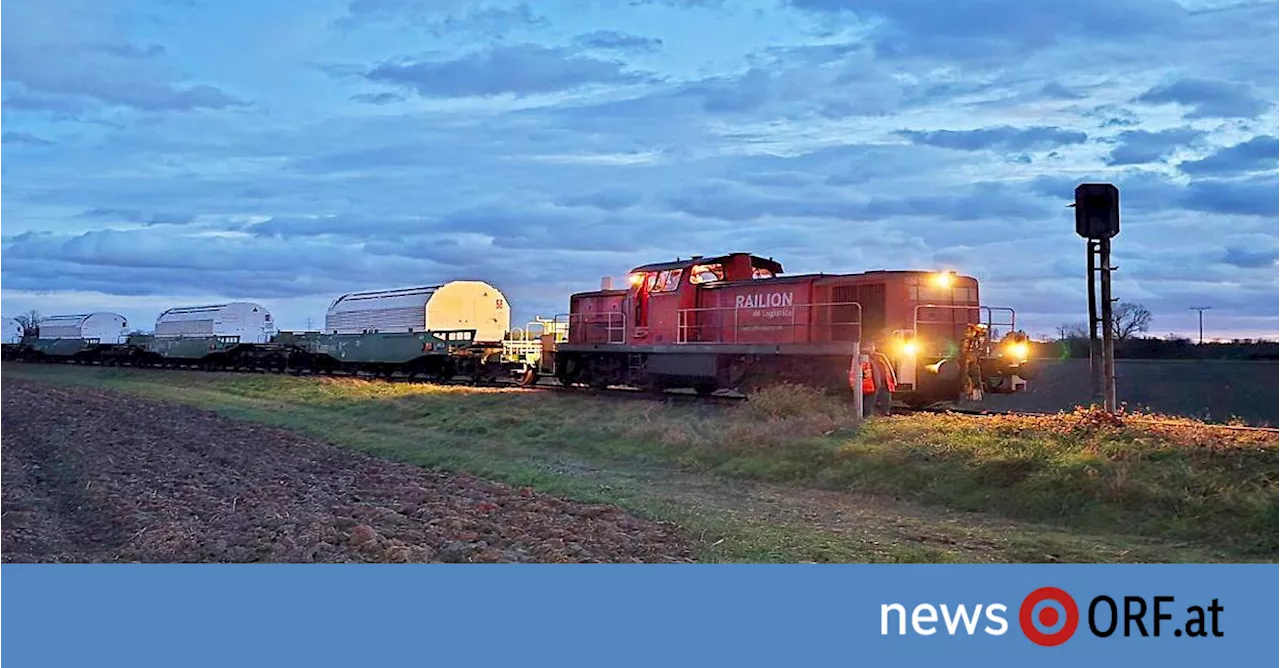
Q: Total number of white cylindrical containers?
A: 4